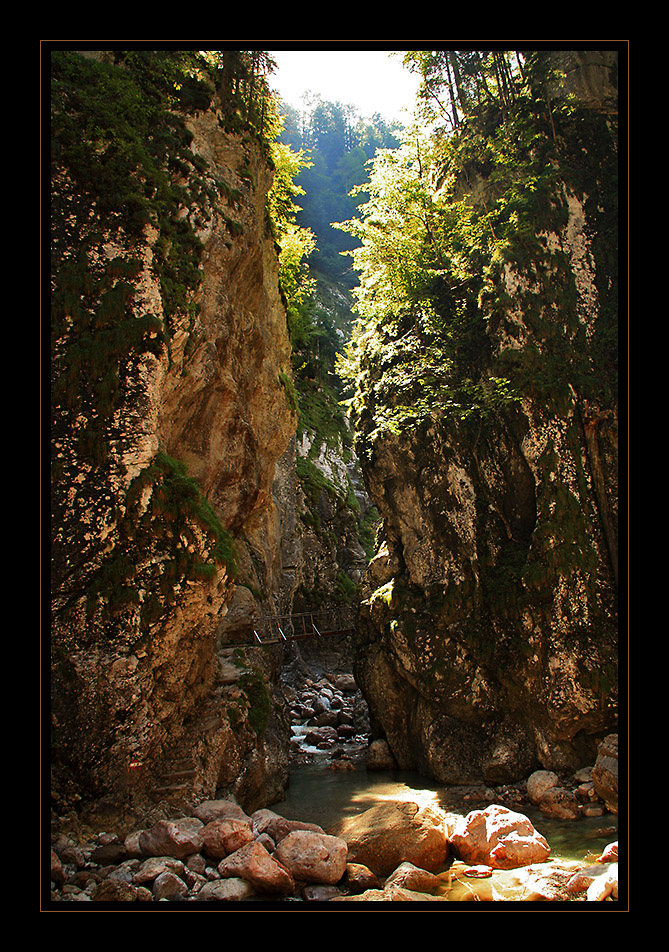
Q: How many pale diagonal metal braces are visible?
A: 3